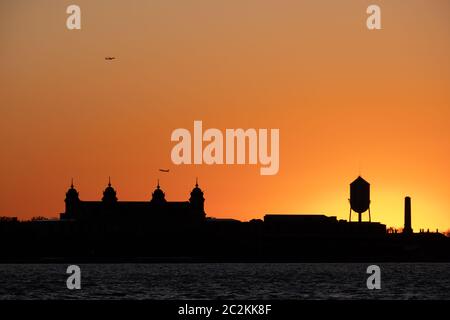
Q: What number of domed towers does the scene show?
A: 4